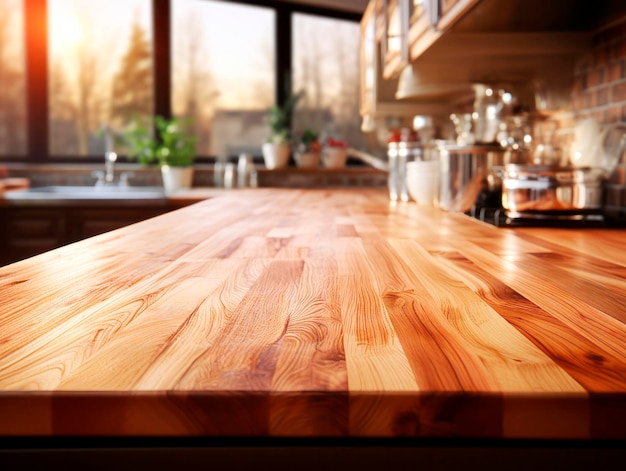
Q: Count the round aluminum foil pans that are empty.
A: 0